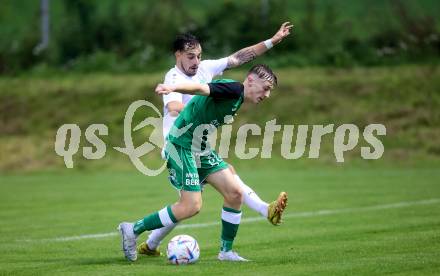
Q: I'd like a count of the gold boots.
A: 2